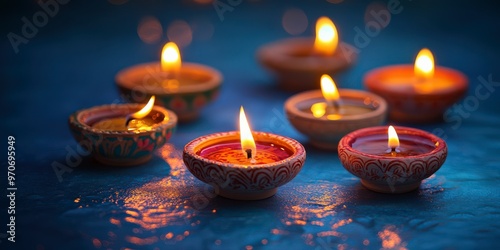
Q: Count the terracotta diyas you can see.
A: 7